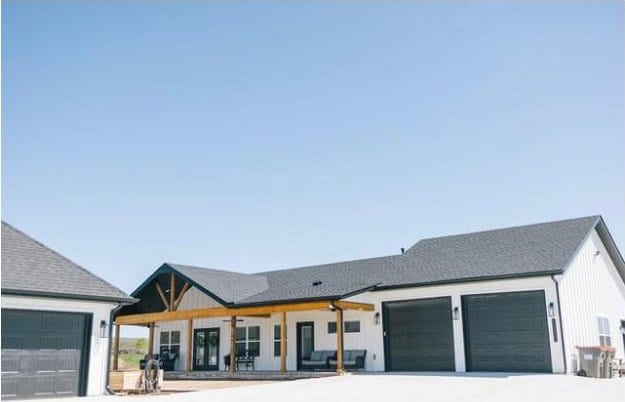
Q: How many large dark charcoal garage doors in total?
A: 3